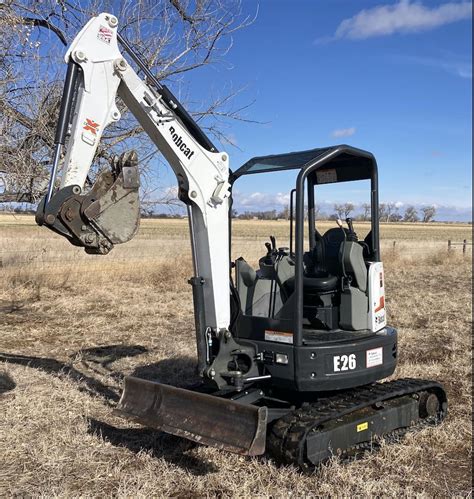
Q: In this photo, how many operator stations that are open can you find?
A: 1